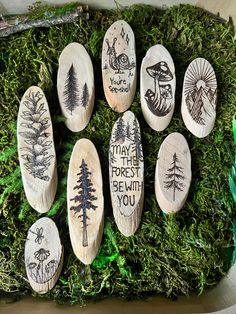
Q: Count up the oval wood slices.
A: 9